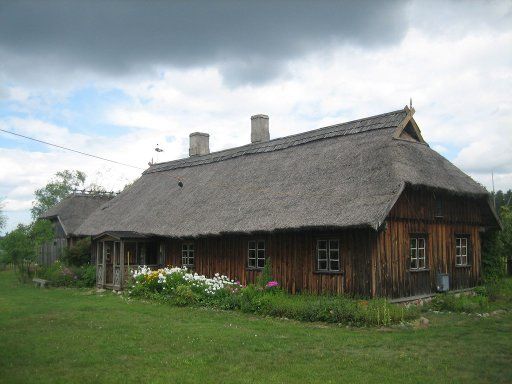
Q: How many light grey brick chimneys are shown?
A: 2